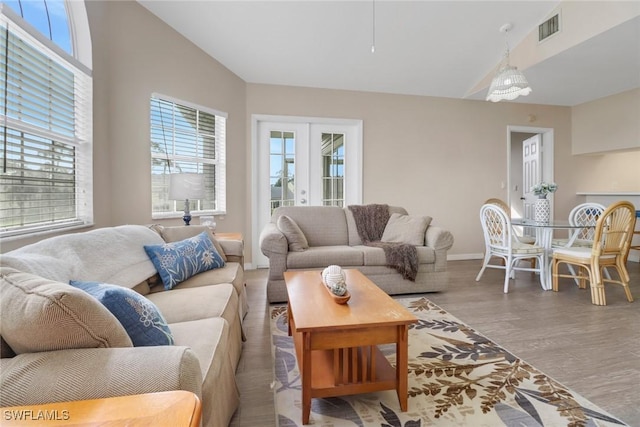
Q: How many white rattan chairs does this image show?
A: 2